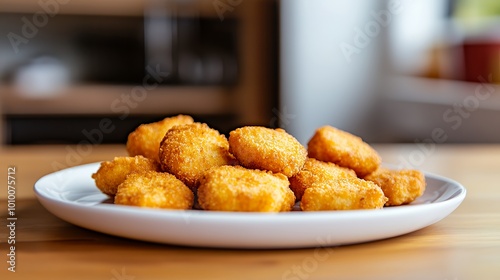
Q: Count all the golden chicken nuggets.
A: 10